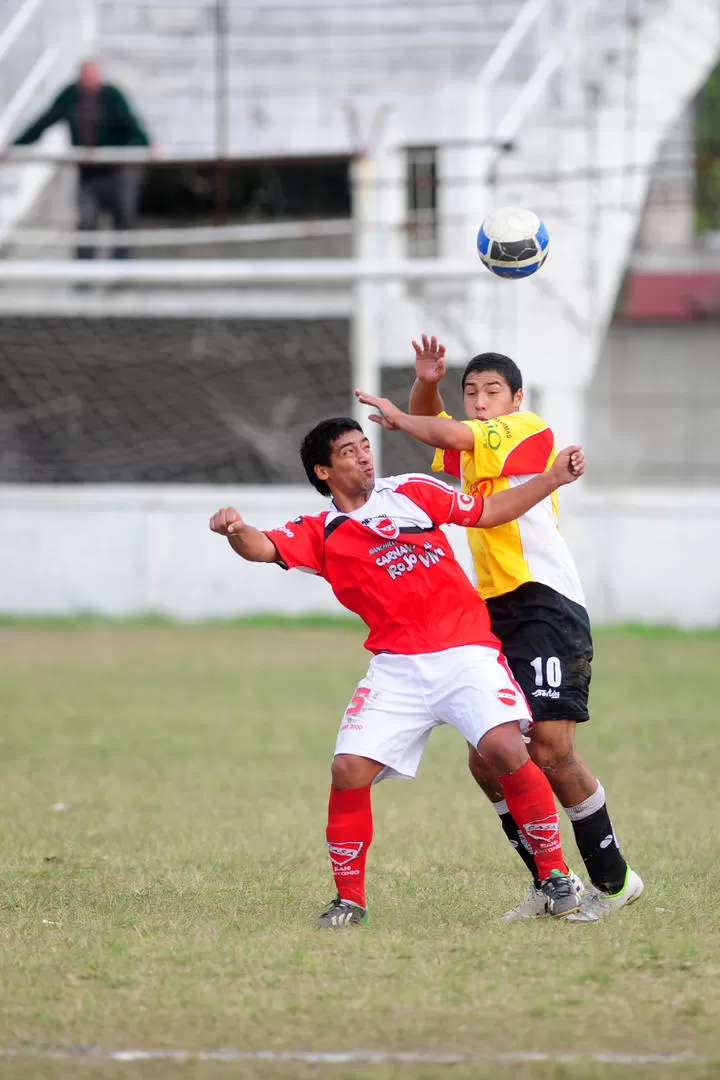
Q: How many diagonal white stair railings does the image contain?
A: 4